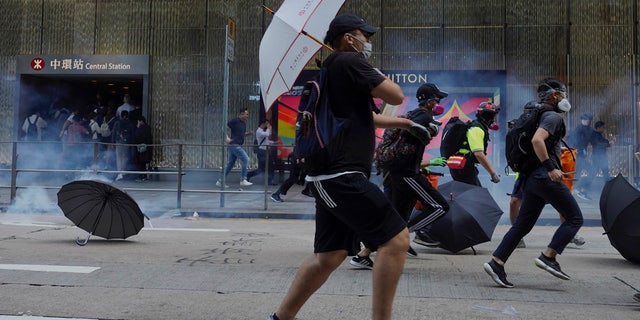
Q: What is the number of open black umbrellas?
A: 3